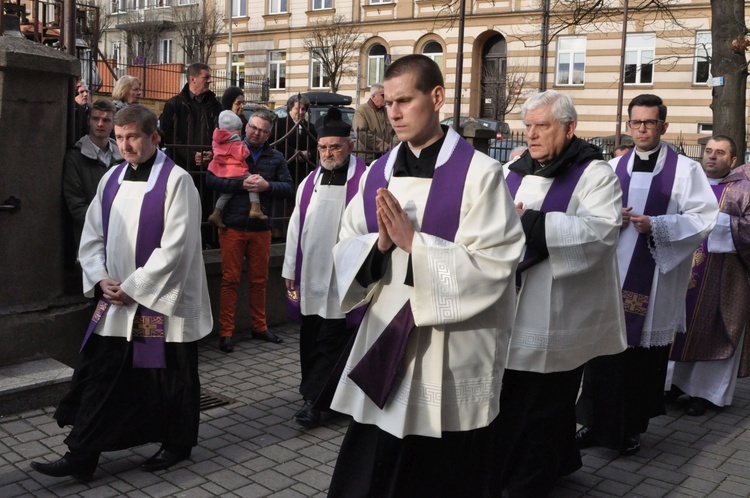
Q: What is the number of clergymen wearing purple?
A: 6